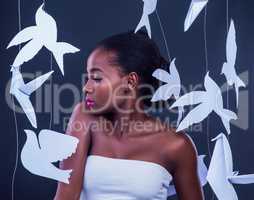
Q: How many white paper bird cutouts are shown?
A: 10